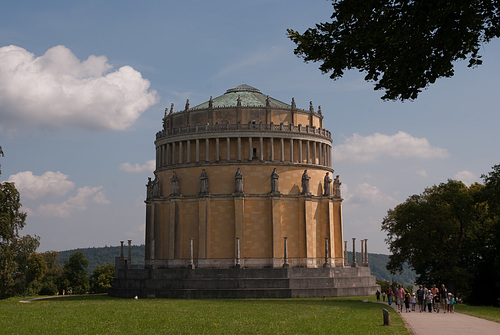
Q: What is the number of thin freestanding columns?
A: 11